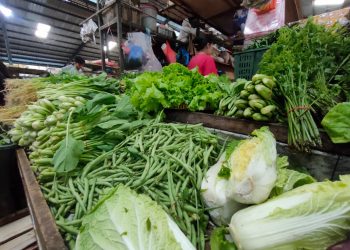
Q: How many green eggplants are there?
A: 0